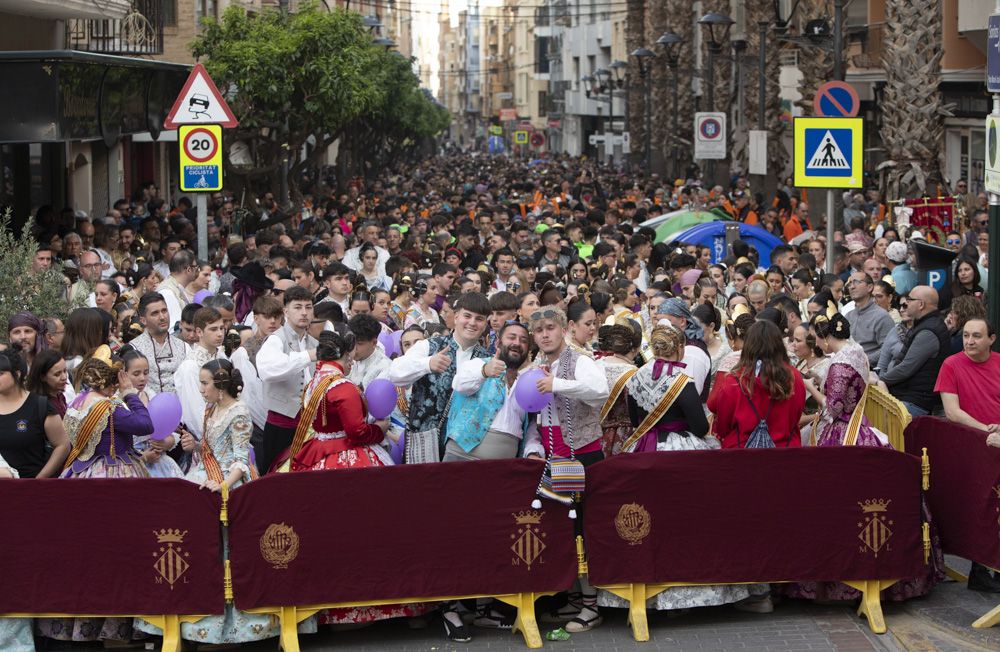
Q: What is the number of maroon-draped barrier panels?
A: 4